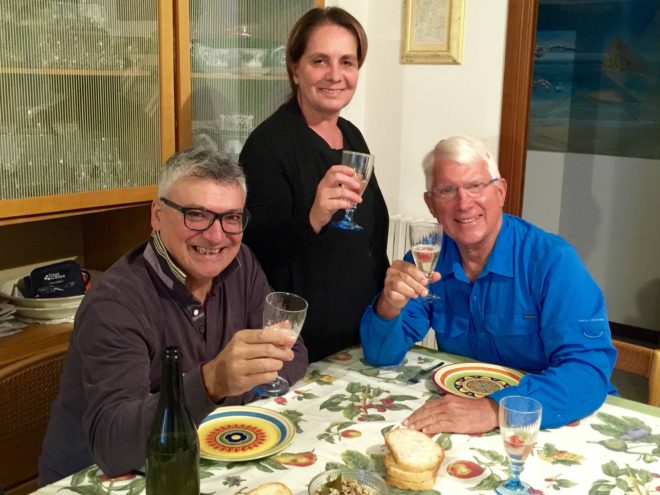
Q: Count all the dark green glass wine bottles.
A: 1